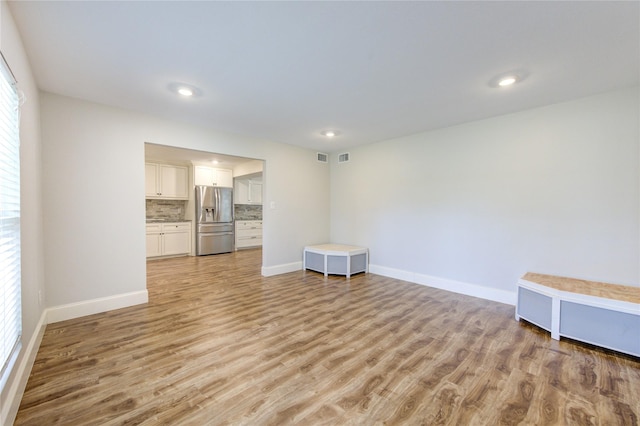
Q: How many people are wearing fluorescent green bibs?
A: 0